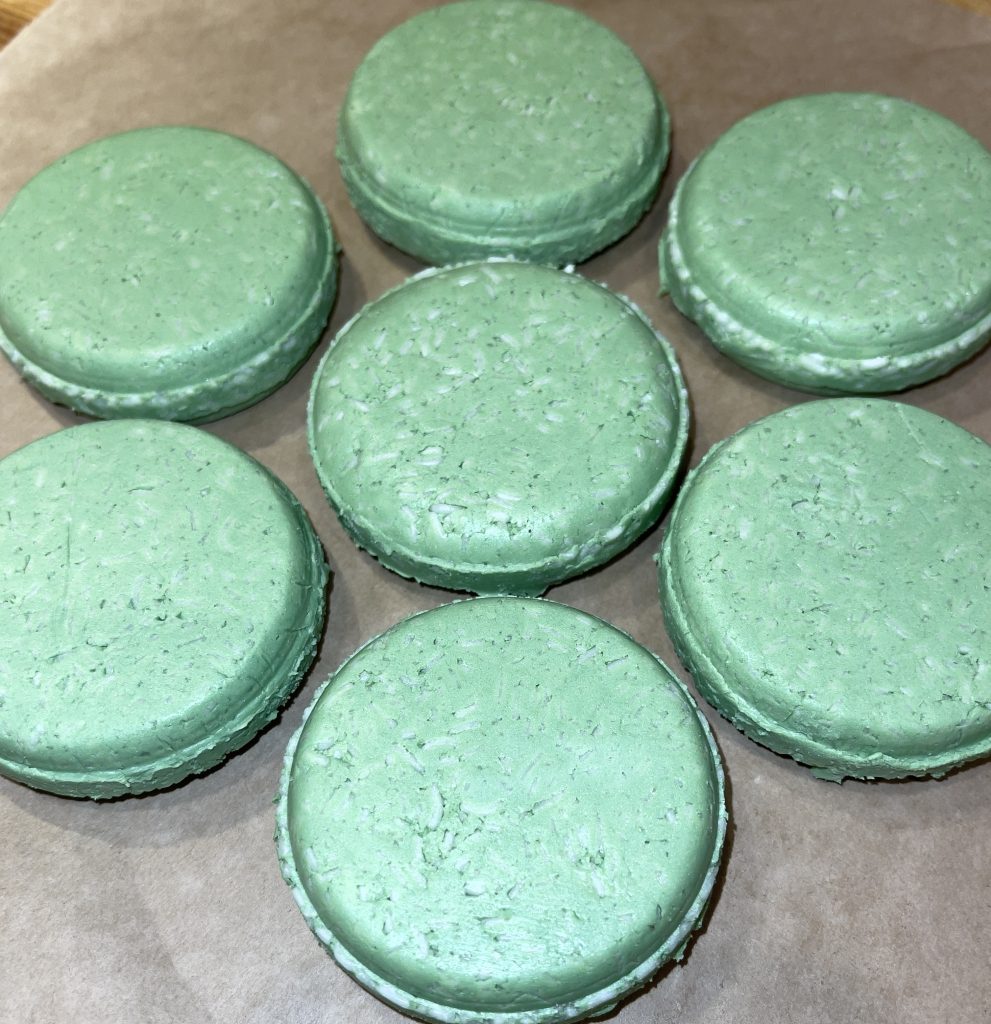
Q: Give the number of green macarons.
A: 7